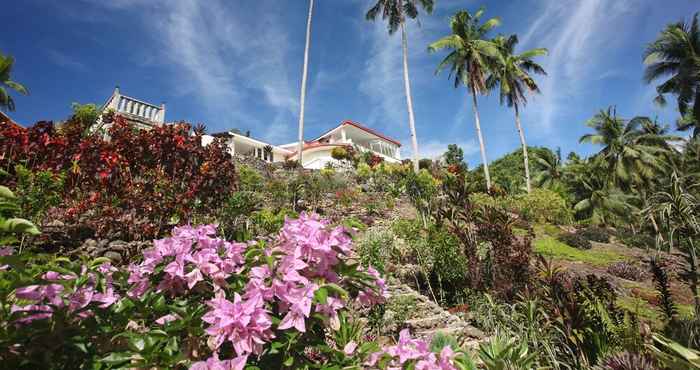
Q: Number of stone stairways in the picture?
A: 1